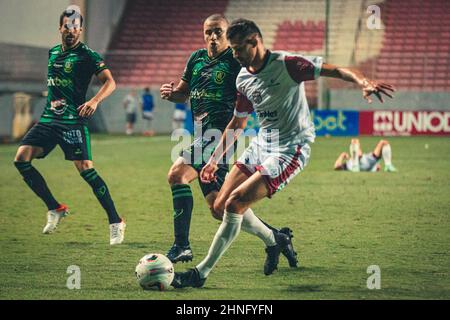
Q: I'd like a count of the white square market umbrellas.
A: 0